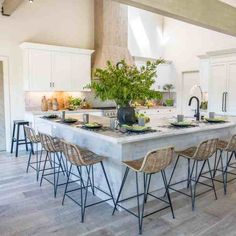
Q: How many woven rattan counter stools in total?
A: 6